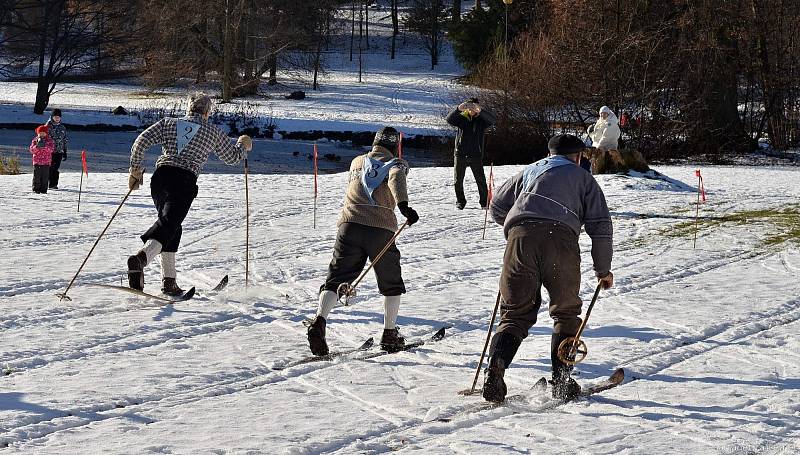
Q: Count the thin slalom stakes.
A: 5